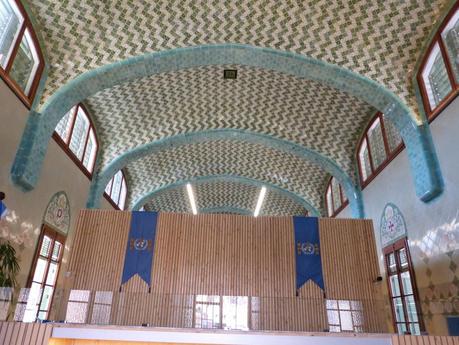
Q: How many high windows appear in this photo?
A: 6